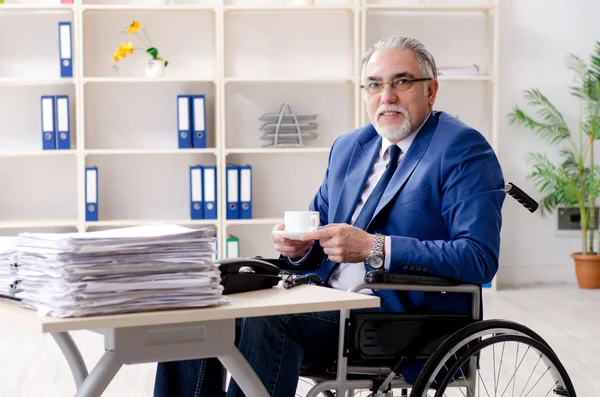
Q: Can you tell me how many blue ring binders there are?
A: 10